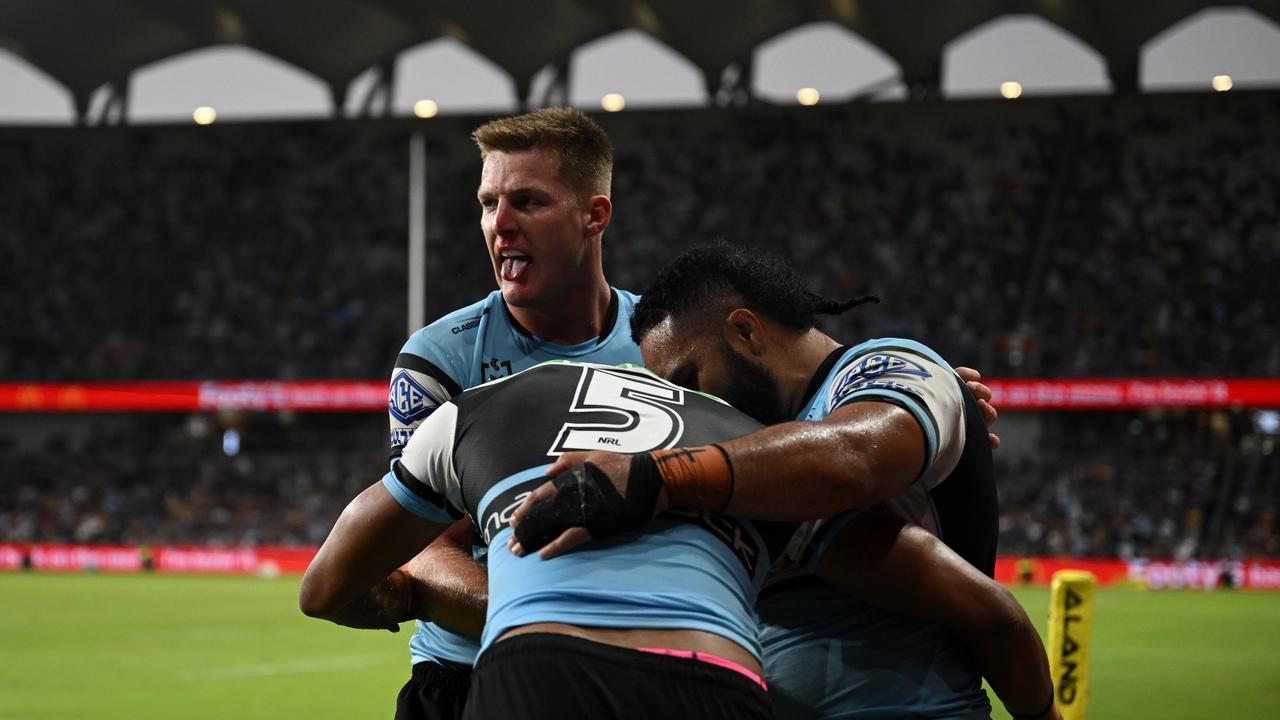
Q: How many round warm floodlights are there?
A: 6